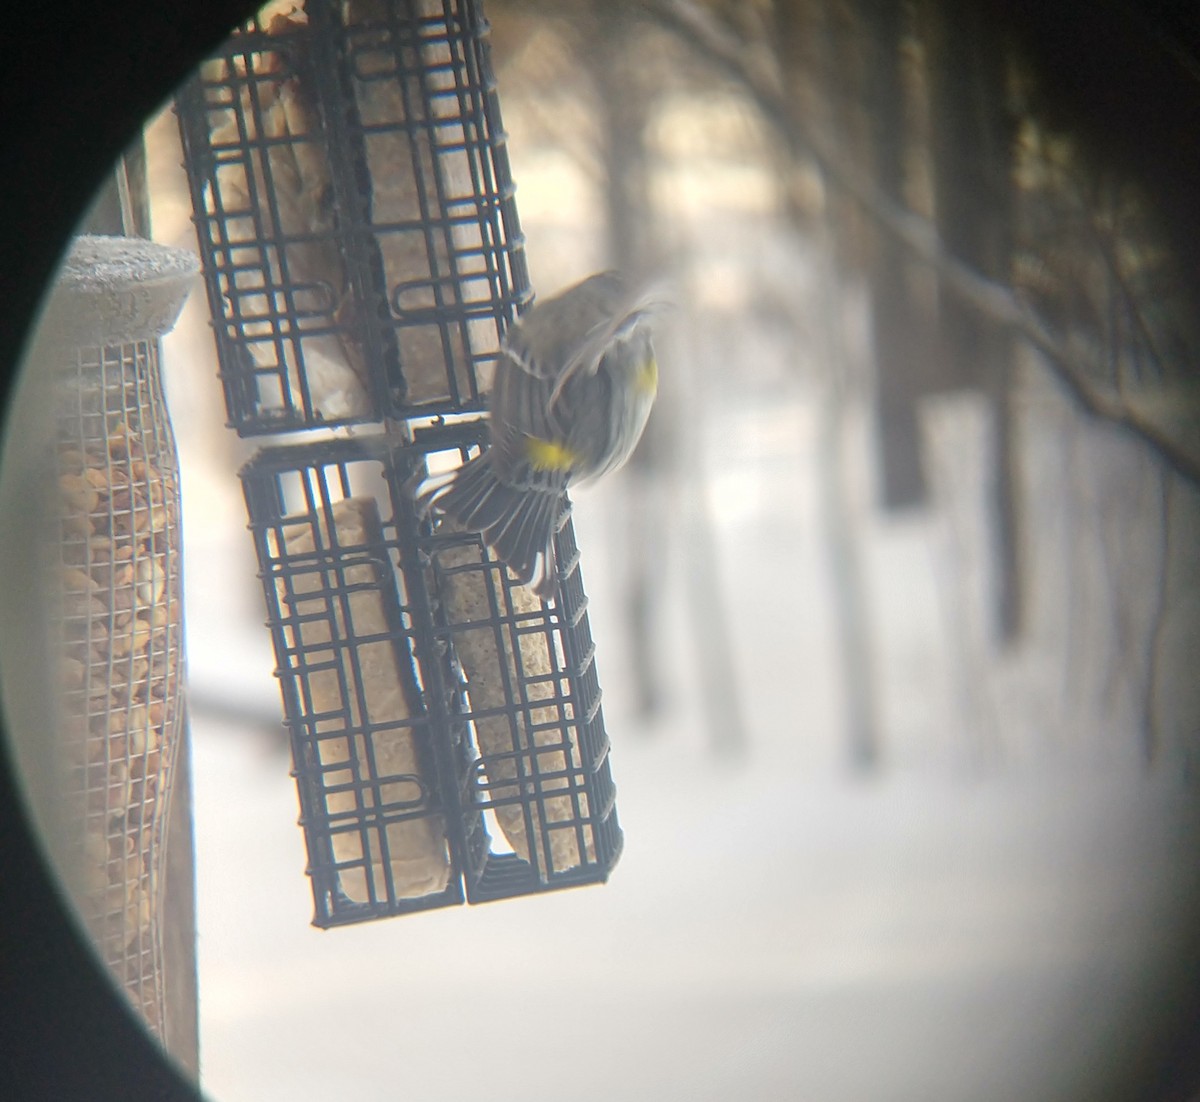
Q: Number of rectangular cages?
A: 4